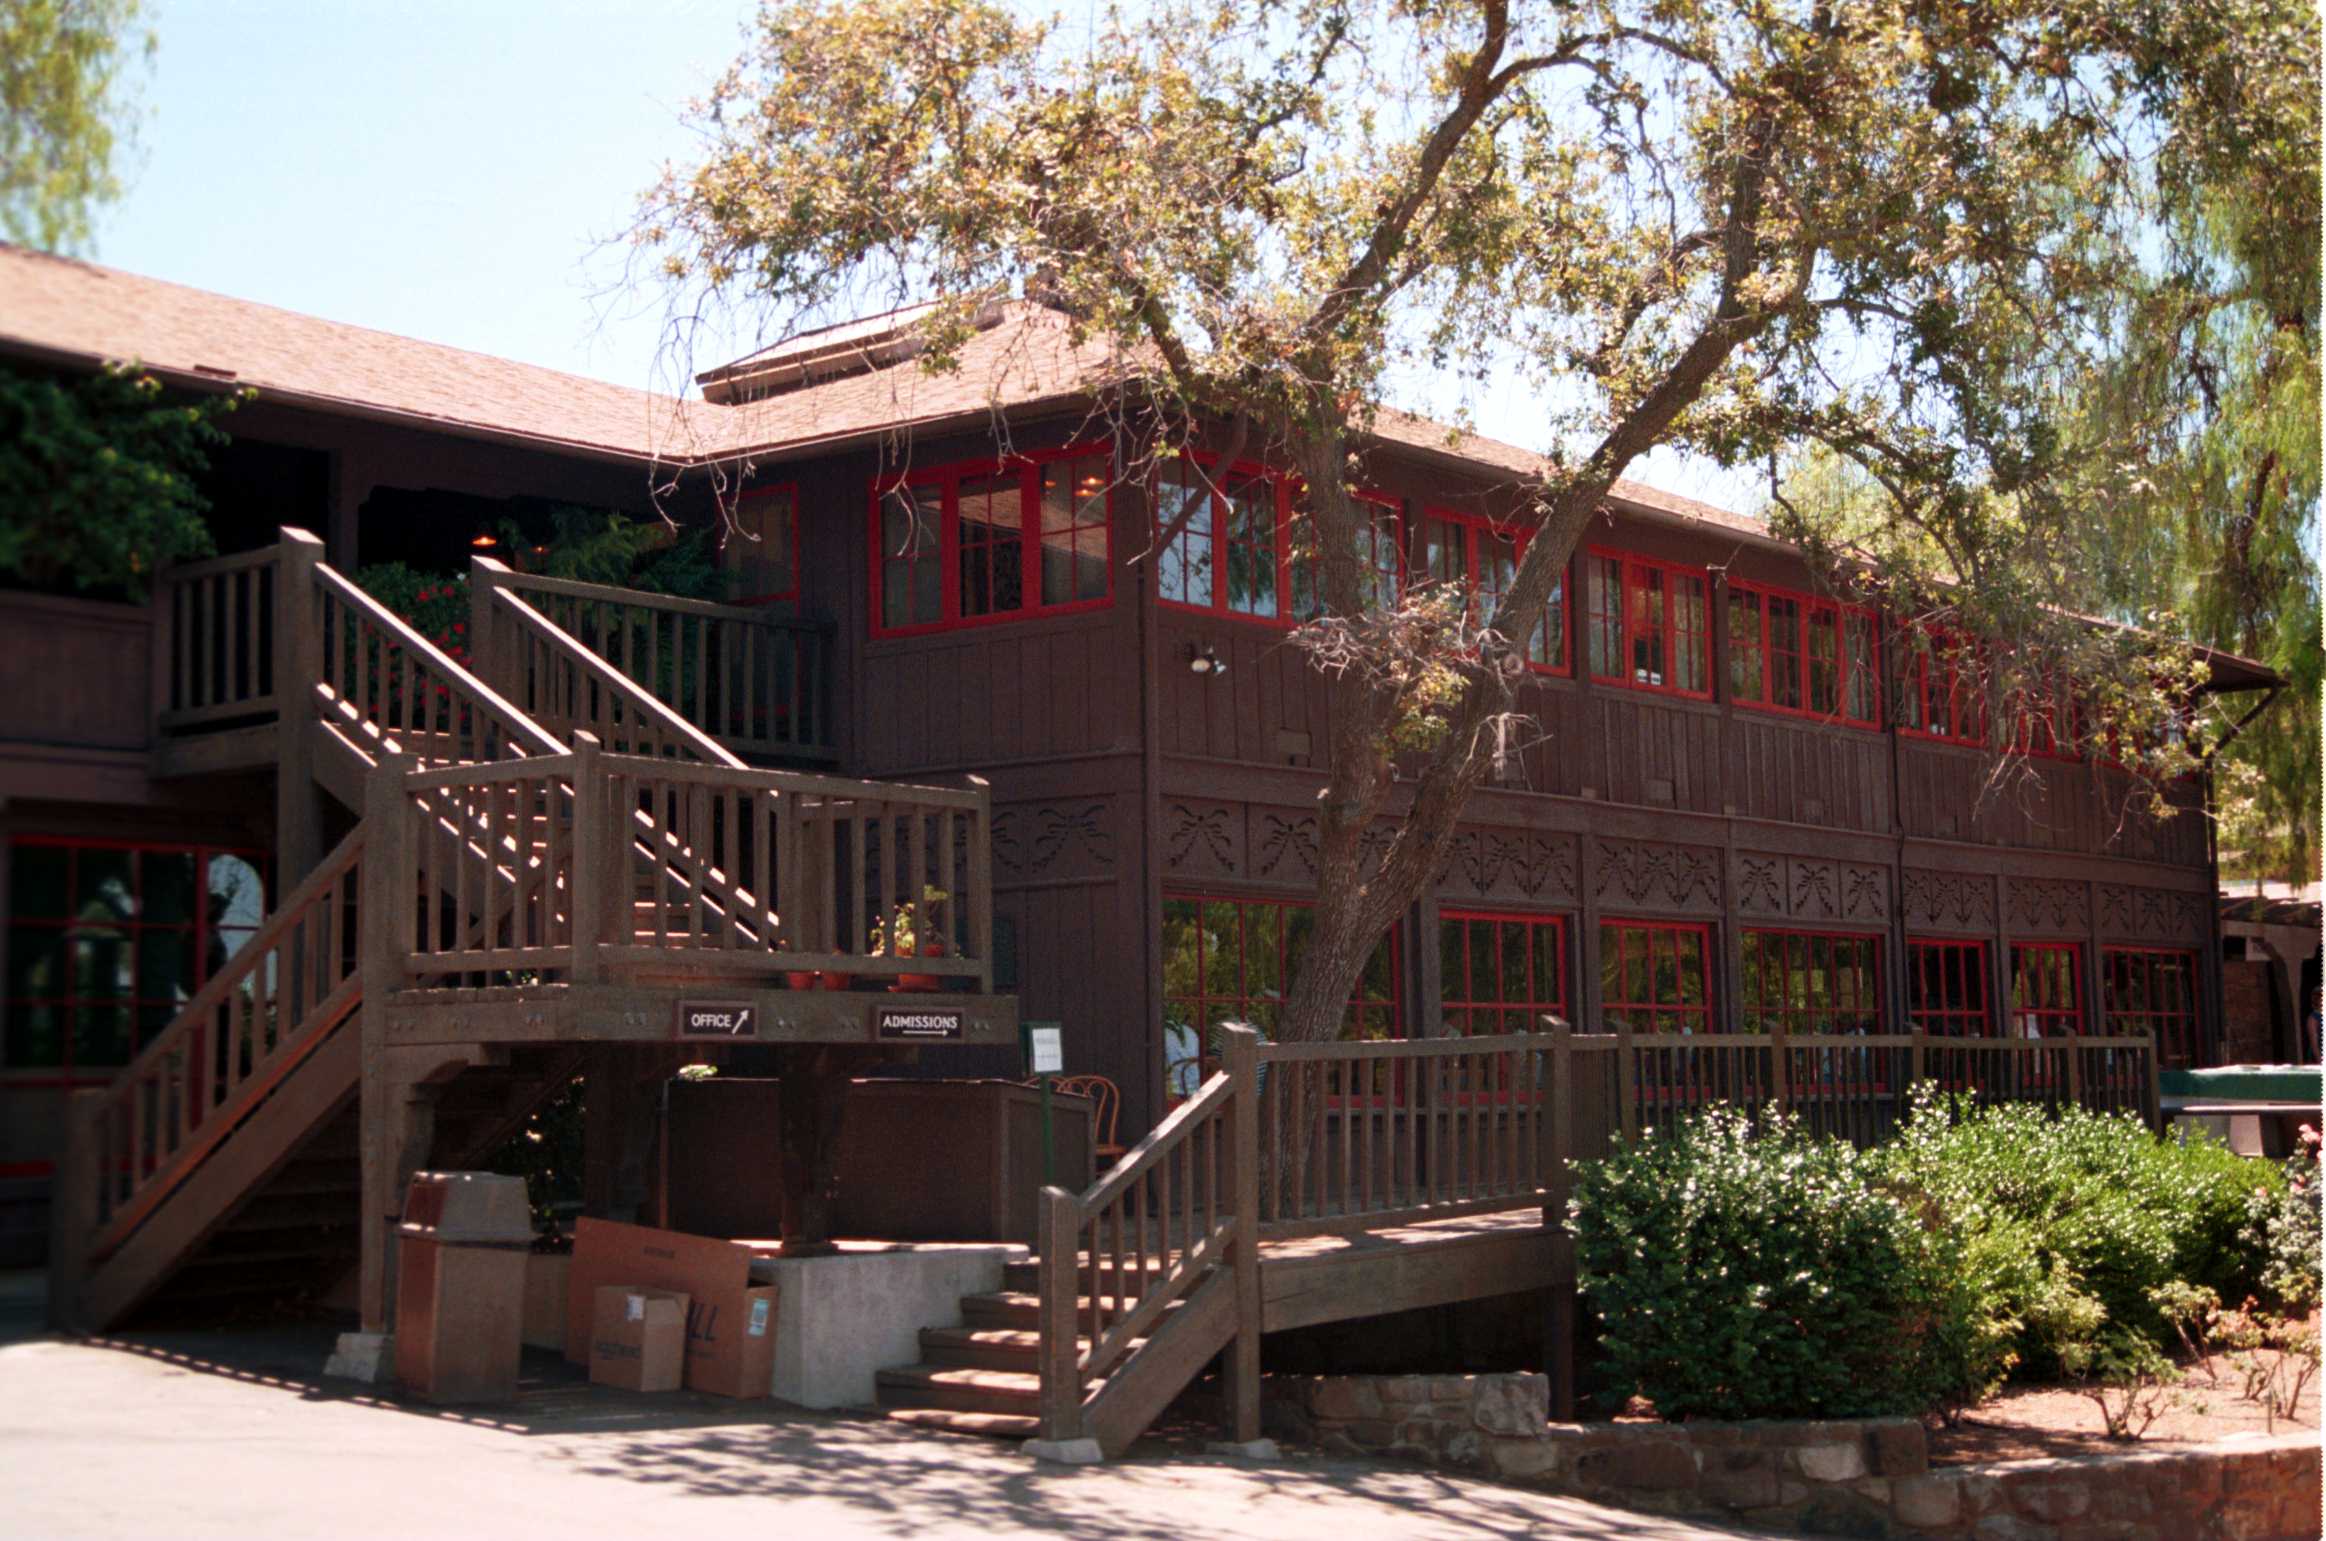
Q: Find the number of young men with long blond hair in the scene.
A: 0